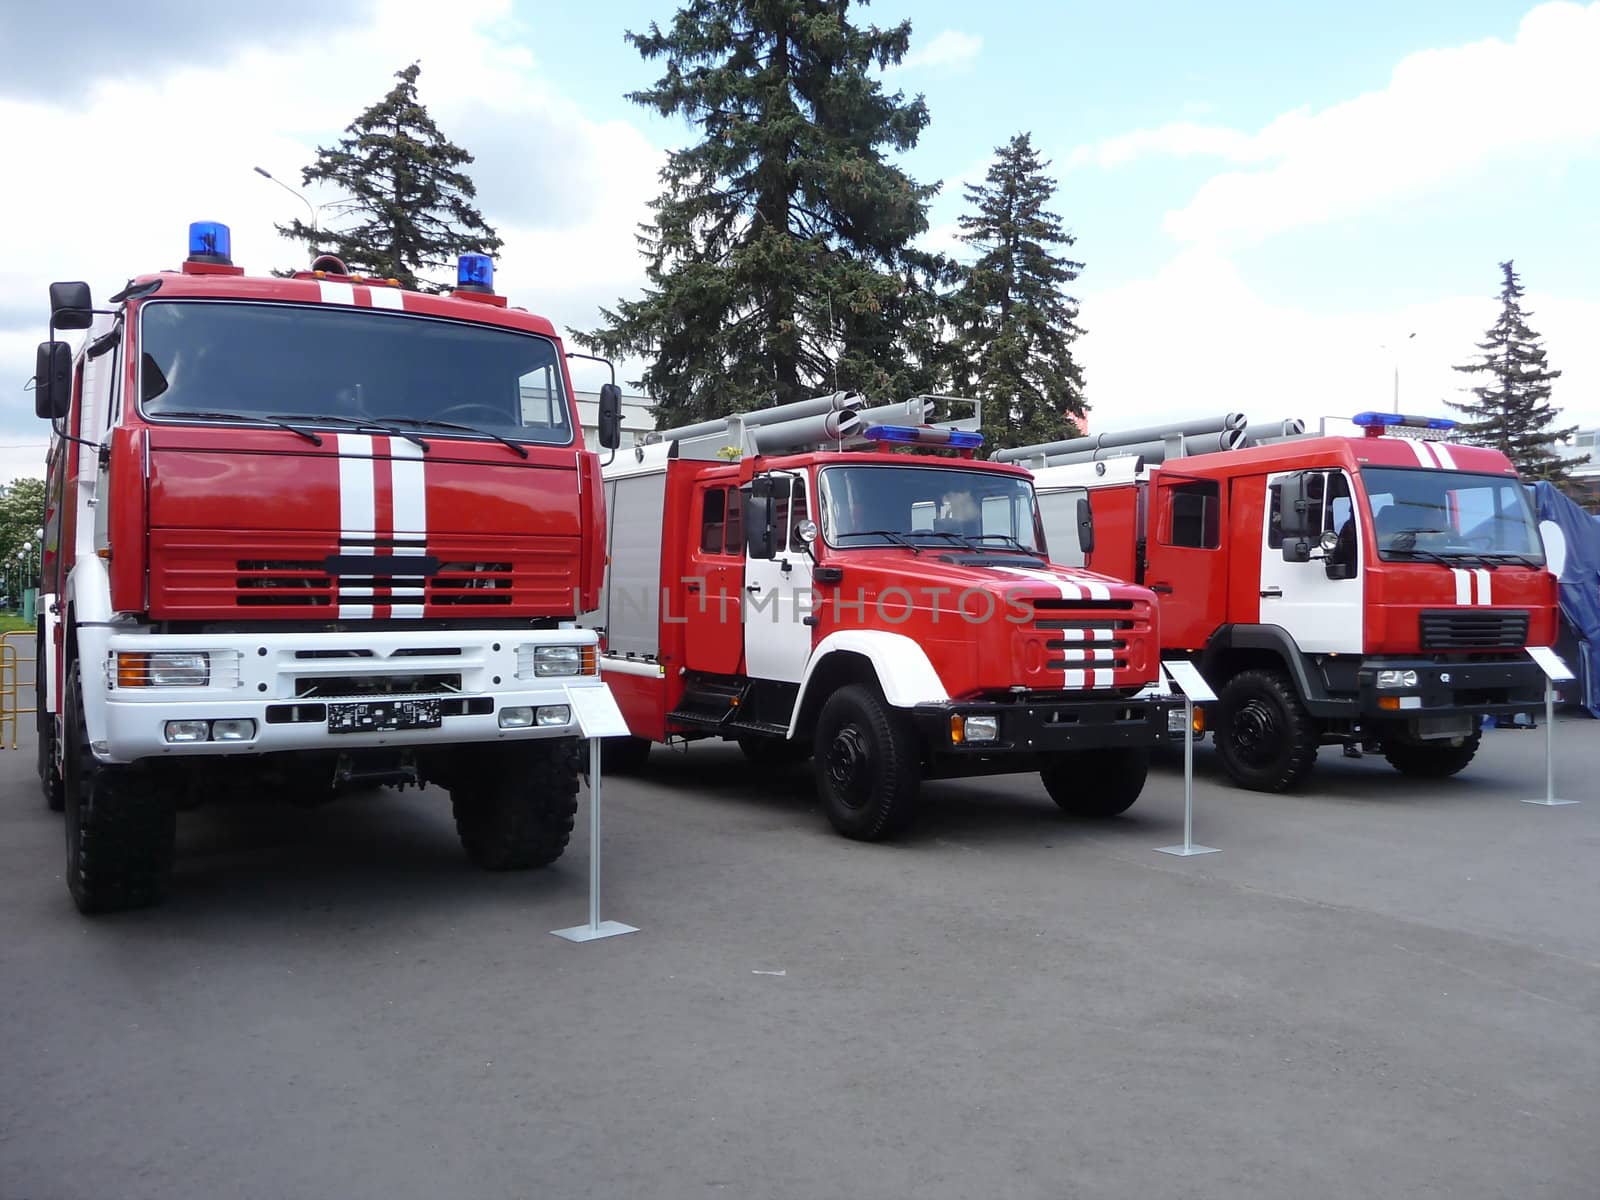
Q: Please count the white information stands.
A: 3